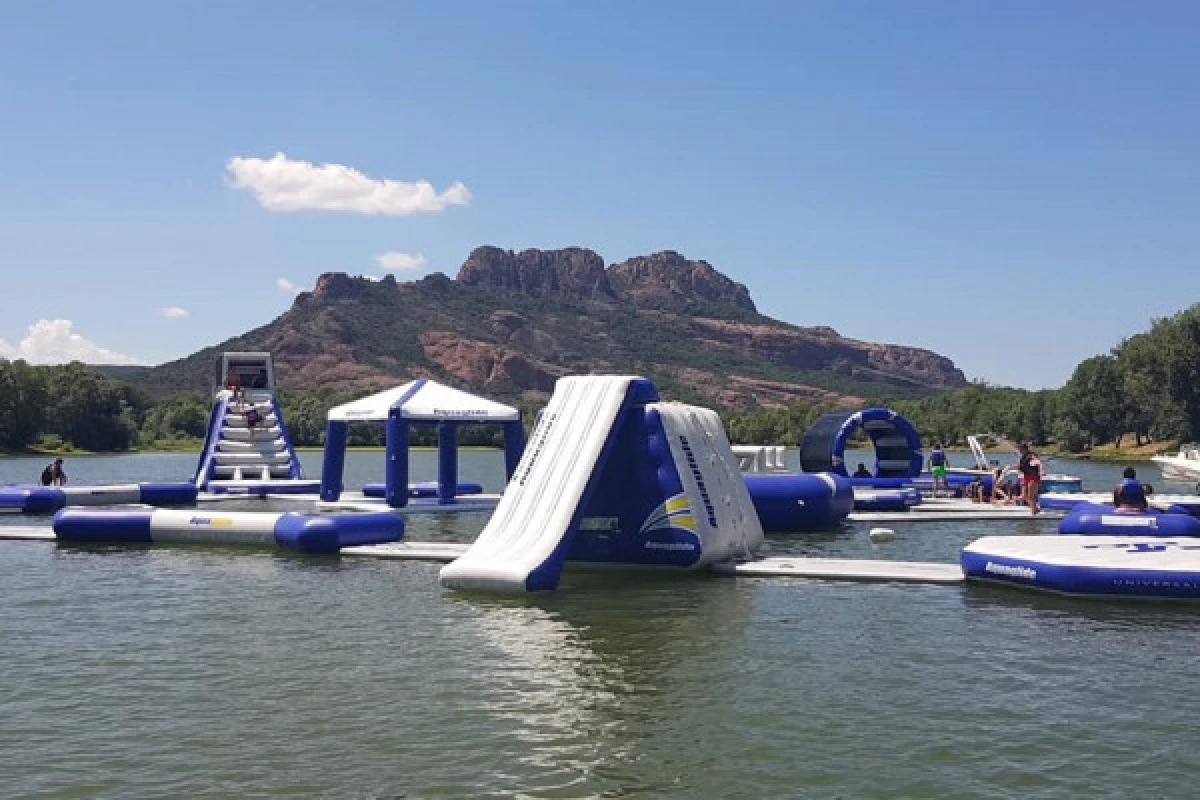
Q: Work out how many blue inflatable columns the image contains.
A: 4